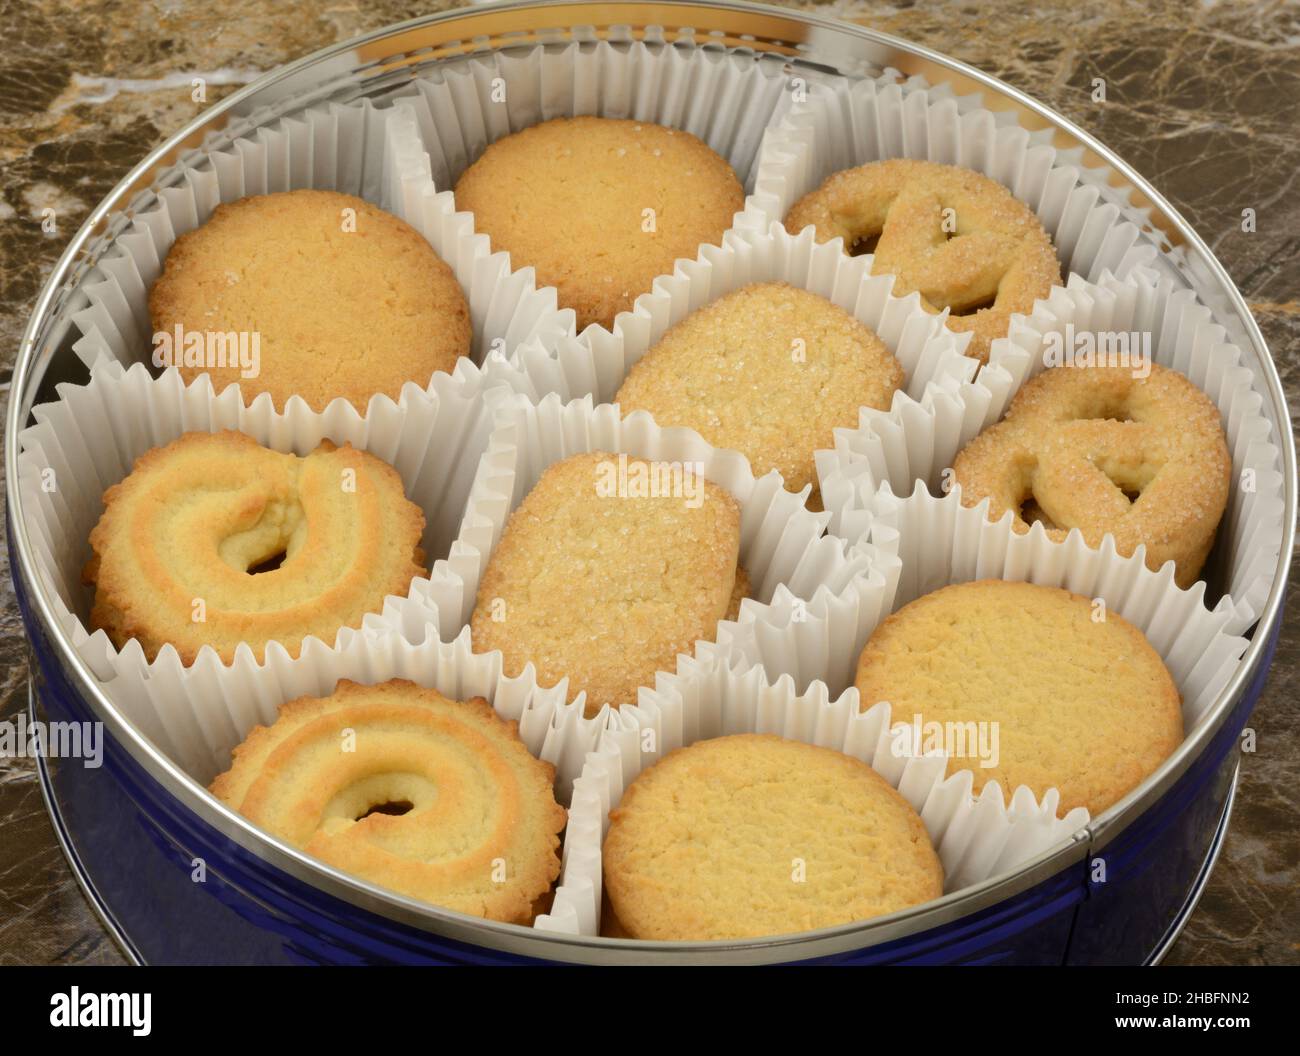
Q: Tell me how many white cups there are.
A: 10